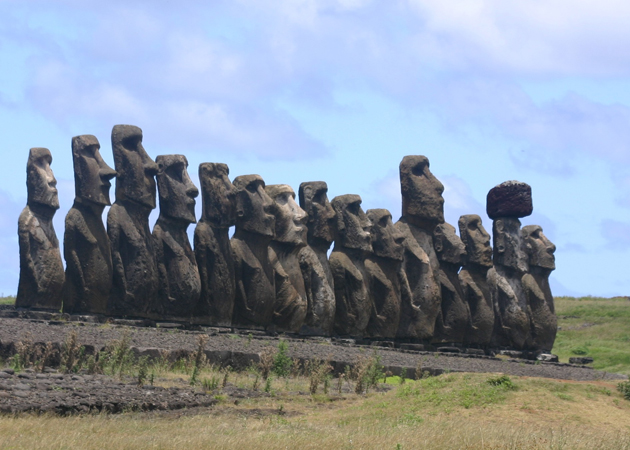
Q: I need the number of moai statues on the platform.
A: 15